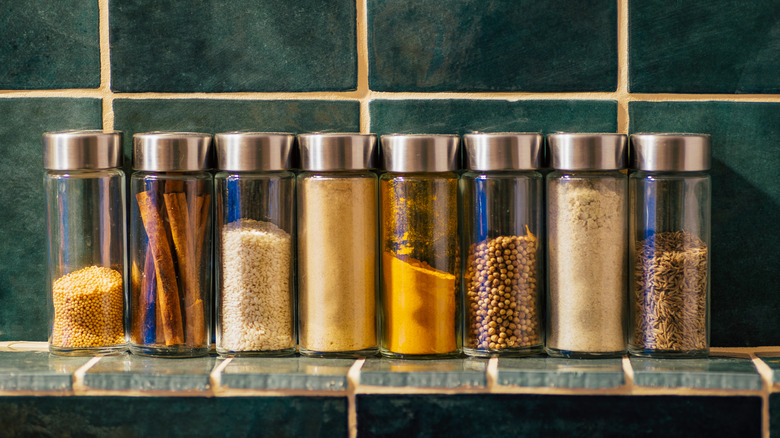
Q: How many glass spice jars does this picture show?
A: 8